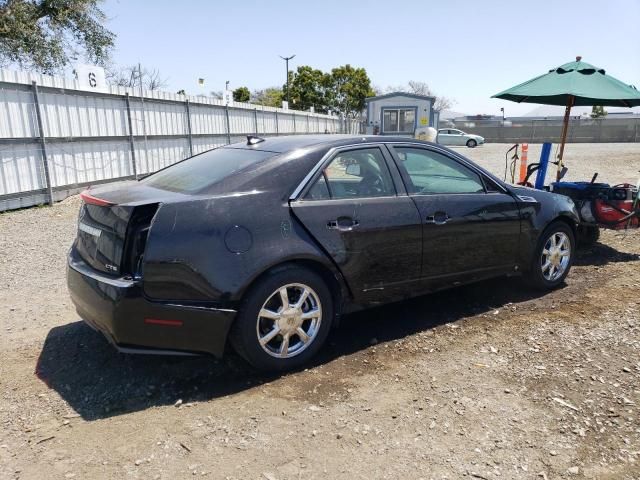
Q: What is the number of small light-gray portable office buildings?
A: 1